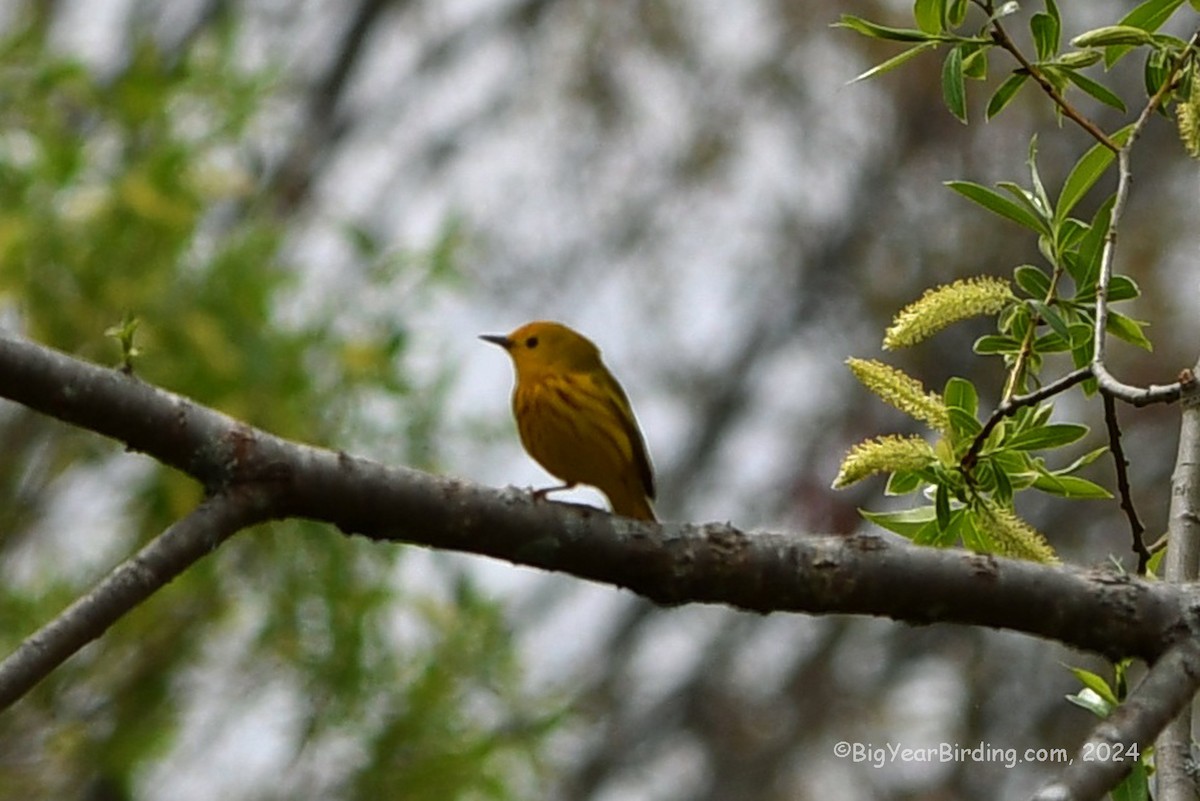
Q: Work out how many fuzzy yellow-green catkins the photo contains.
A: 5